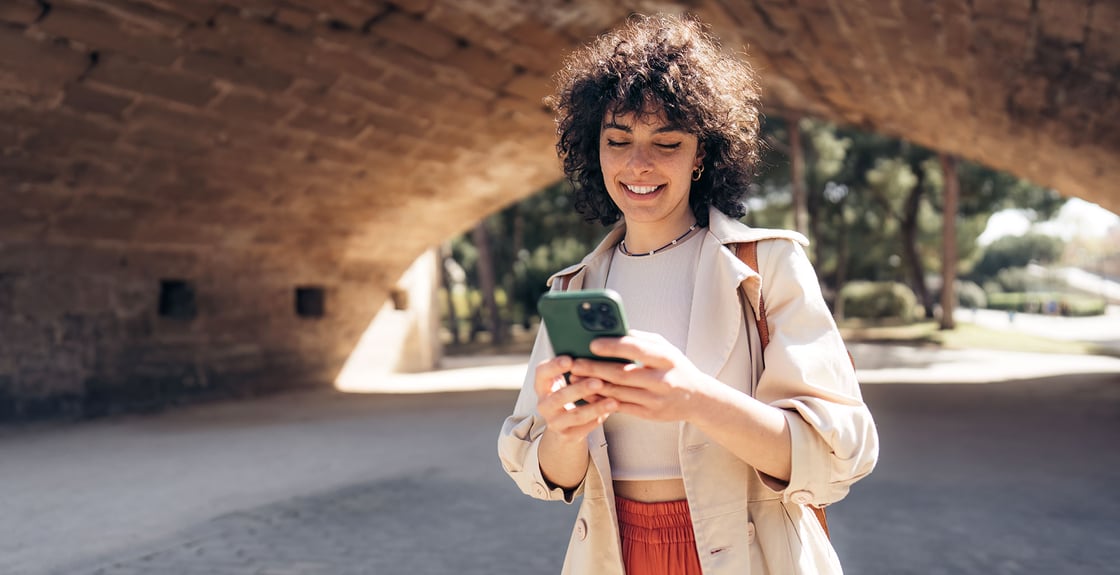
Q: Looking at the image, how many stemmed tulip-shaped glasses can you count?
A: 0